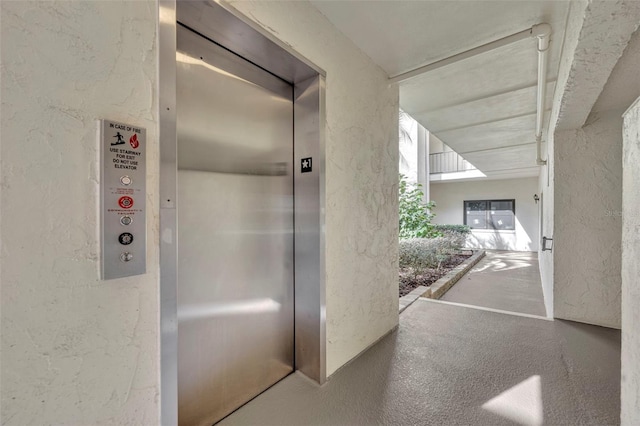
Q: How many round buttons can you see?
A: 5